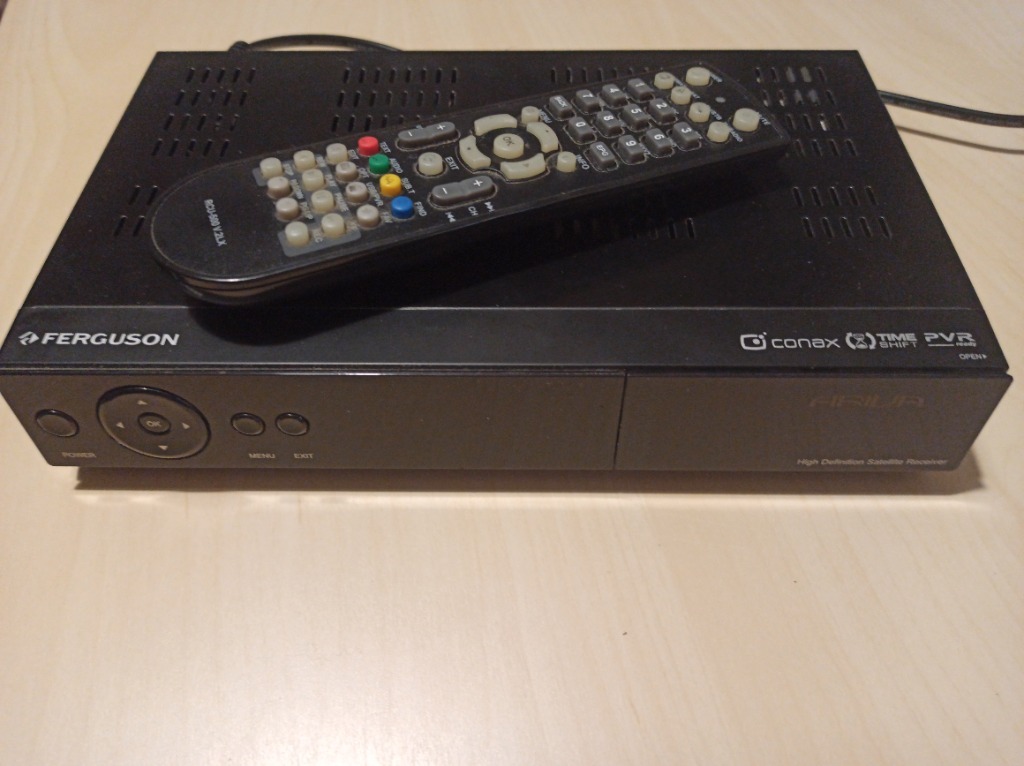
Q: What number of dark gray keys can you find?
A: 14